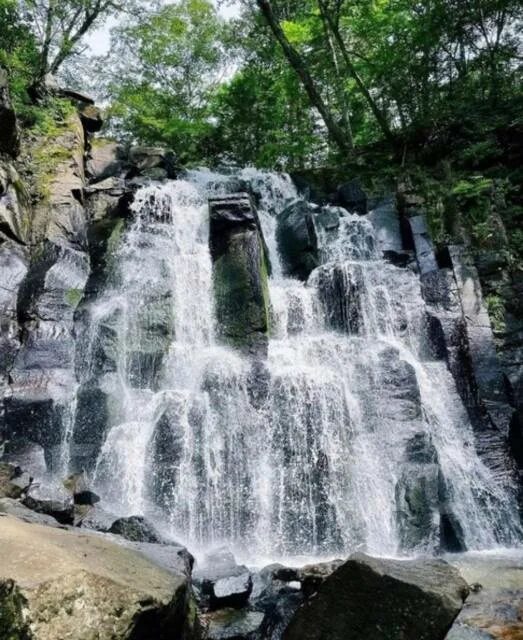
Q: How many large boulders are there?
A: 2